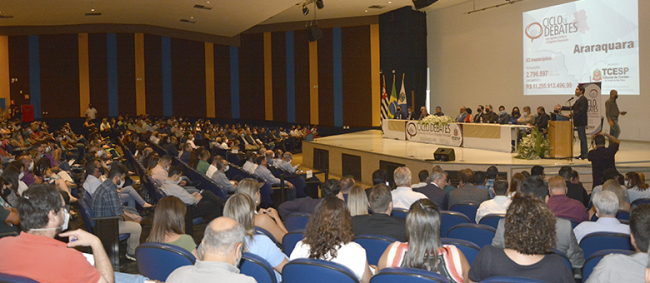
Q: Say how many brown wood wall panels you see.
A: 12